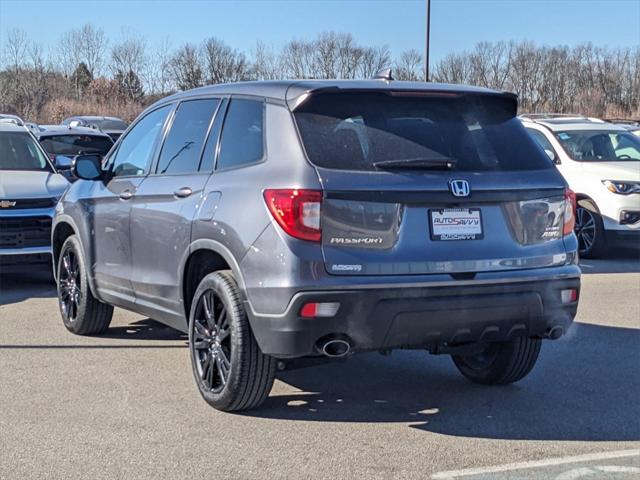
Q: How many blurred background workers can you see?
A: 0